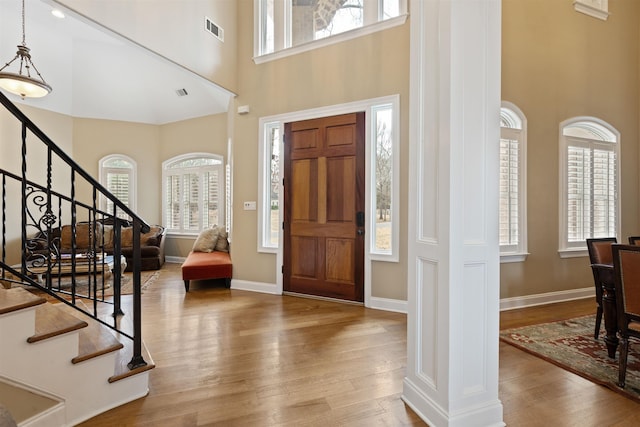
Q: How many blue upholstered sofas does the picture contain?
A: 0